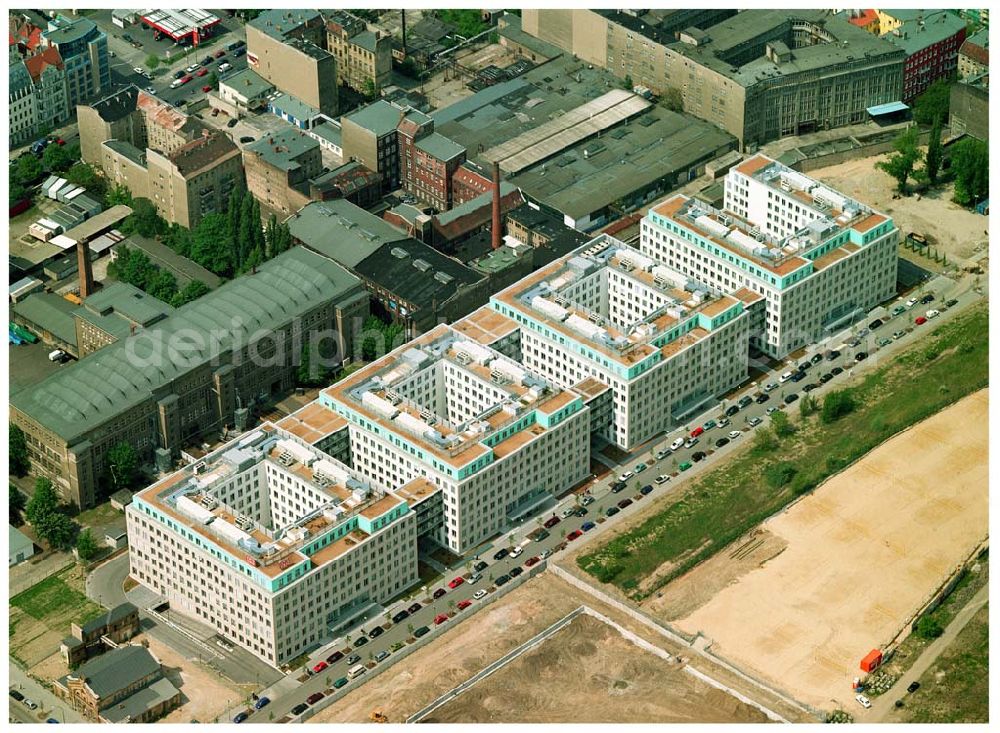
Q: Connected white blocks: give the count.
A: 4